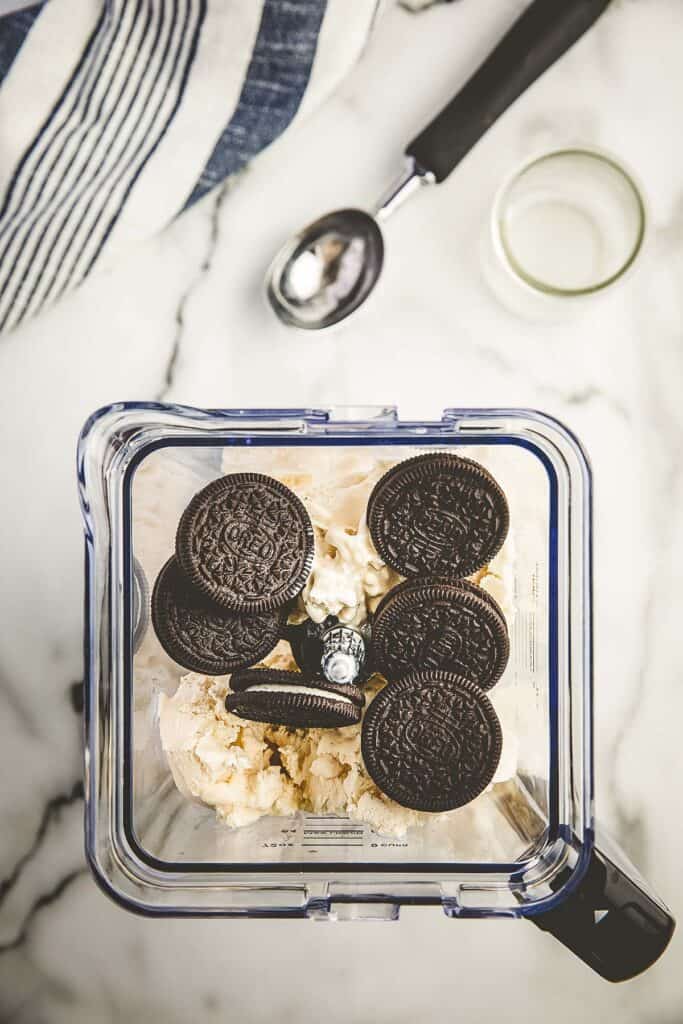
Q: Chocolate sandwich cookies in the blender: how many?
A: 6